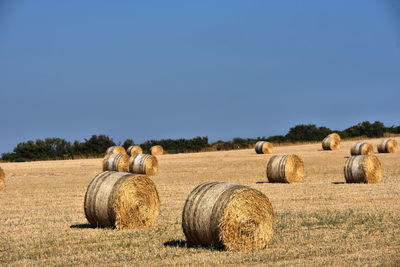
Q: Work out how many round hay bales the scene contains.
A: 14